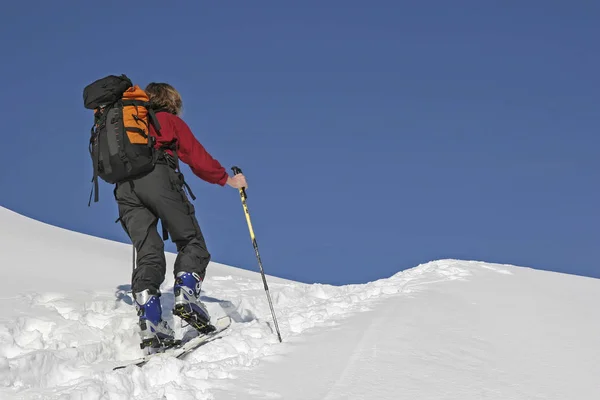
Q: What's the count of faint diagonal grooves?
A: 1